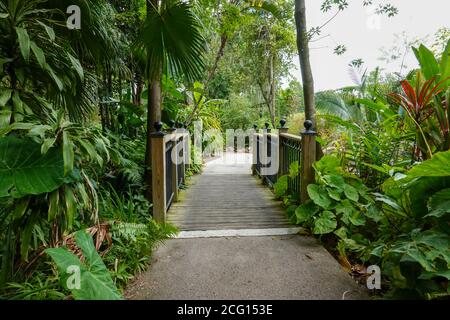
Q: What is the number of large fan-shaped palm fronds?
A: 1